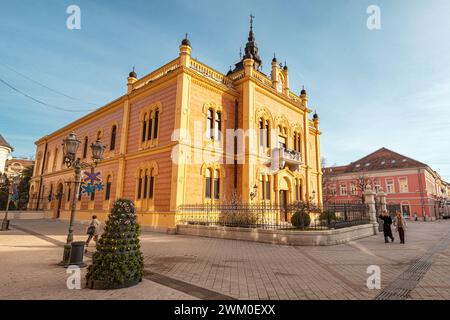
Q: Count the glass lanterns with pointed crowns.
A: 2